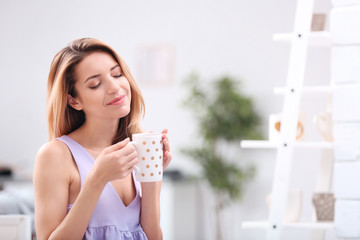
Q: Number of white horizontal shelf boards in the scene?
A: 4